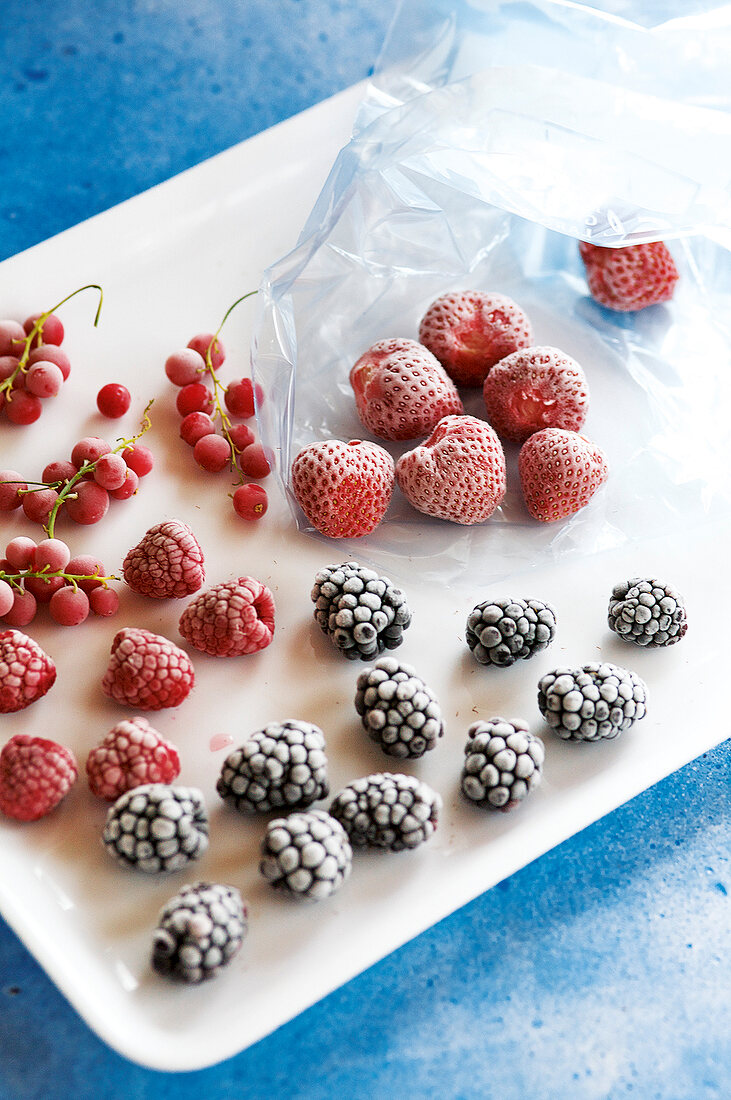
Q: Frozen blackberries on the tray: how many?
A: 11